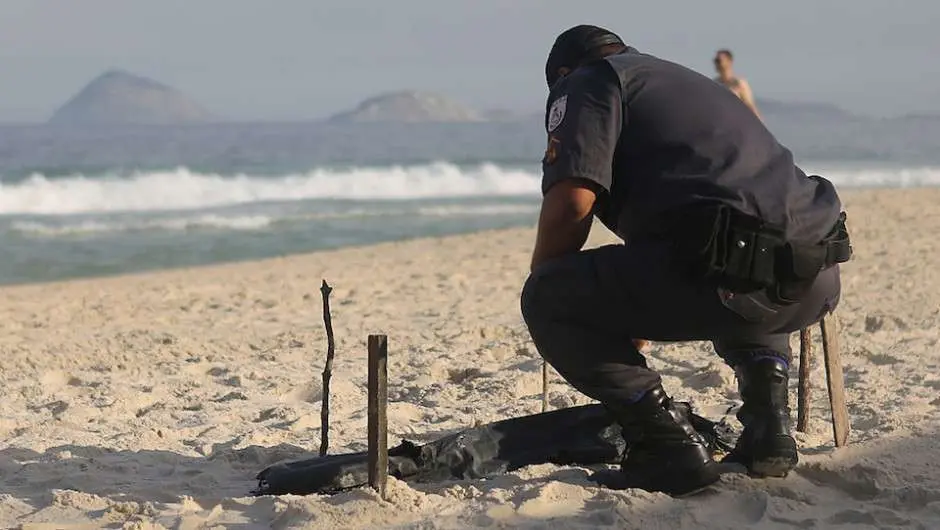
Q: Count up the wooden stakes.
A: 5